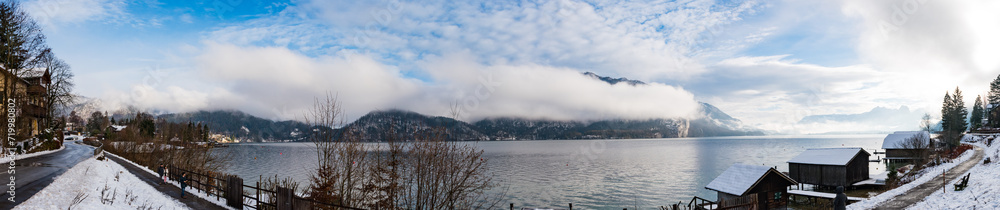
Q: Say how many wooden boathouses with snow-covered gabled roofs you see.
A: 3